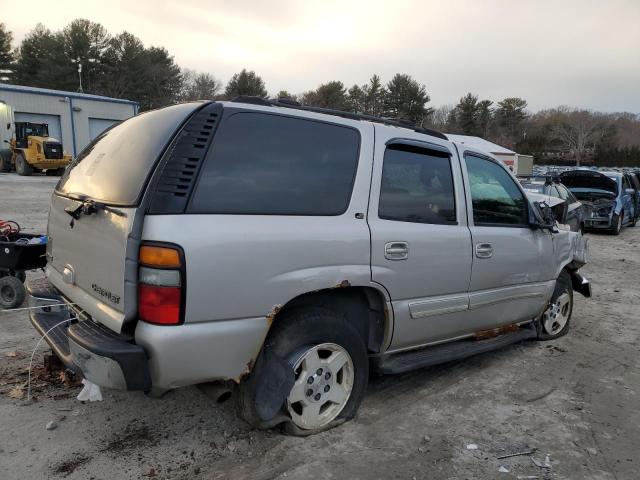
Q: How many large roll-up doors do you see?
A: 2